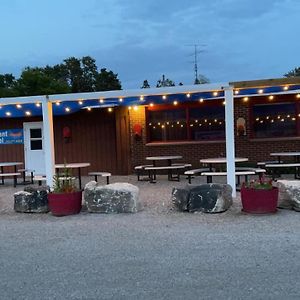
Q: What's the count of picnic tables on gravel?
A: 5